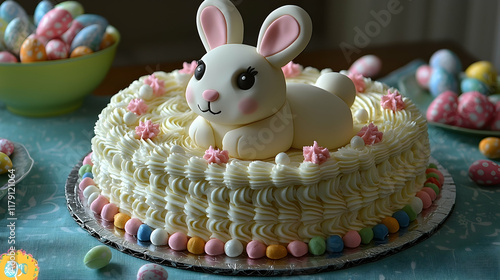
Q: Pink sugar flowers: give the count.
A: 10